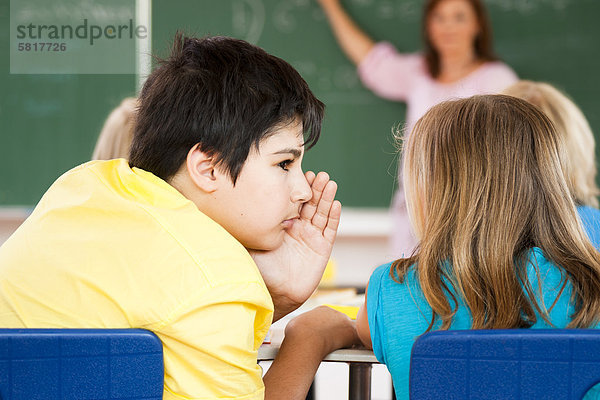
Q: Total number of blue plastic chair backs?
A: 2